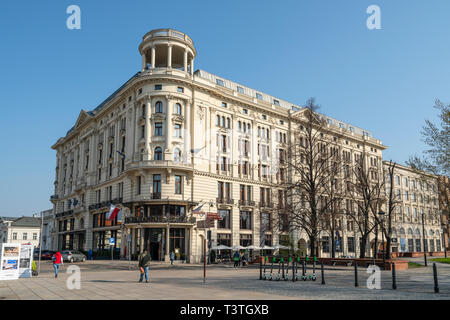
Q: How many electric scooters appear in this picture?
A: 7